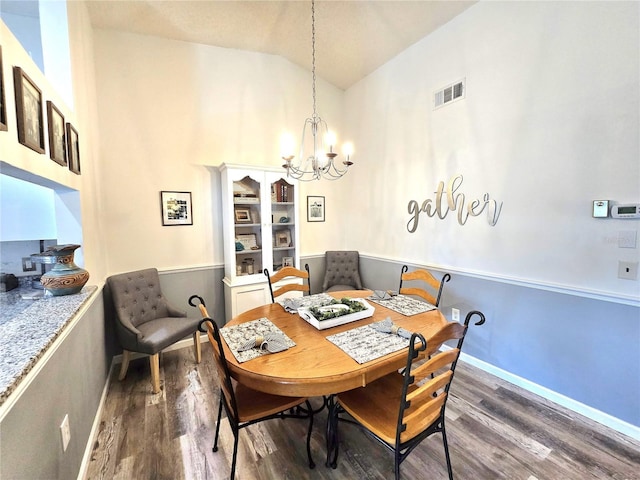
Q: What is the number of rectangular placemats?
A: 4